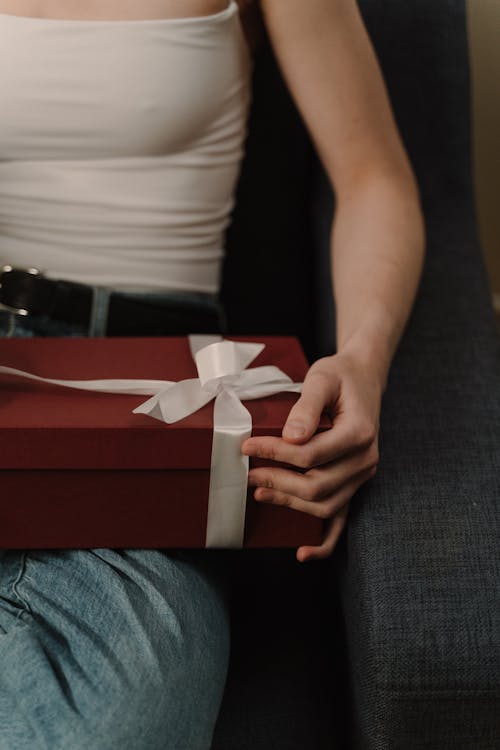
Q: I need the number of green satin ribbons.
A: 0